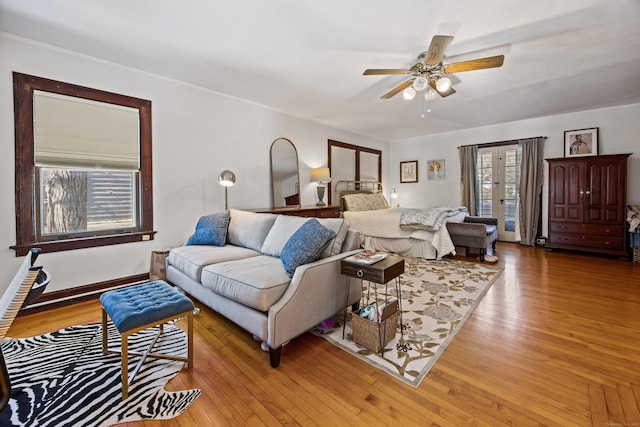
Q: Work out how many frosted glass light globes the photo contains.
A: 4